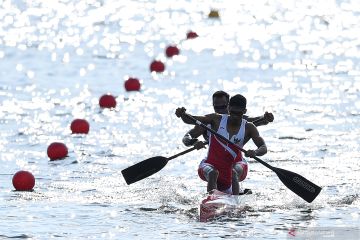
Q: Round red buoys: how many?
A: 8